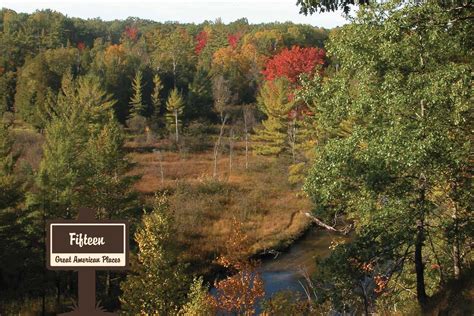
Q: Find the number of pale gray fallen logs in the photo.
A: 1